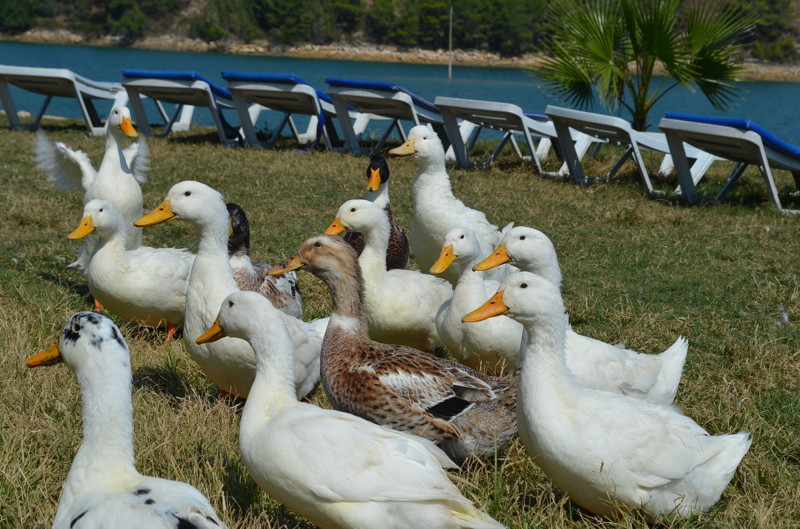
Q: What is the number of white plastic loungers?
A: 7